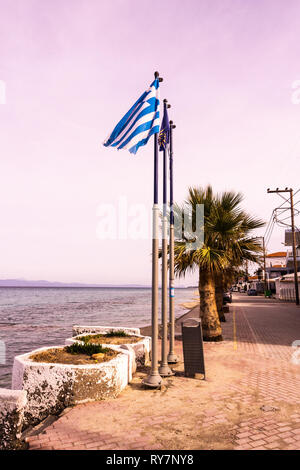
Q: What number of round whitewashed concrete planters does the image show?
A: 2